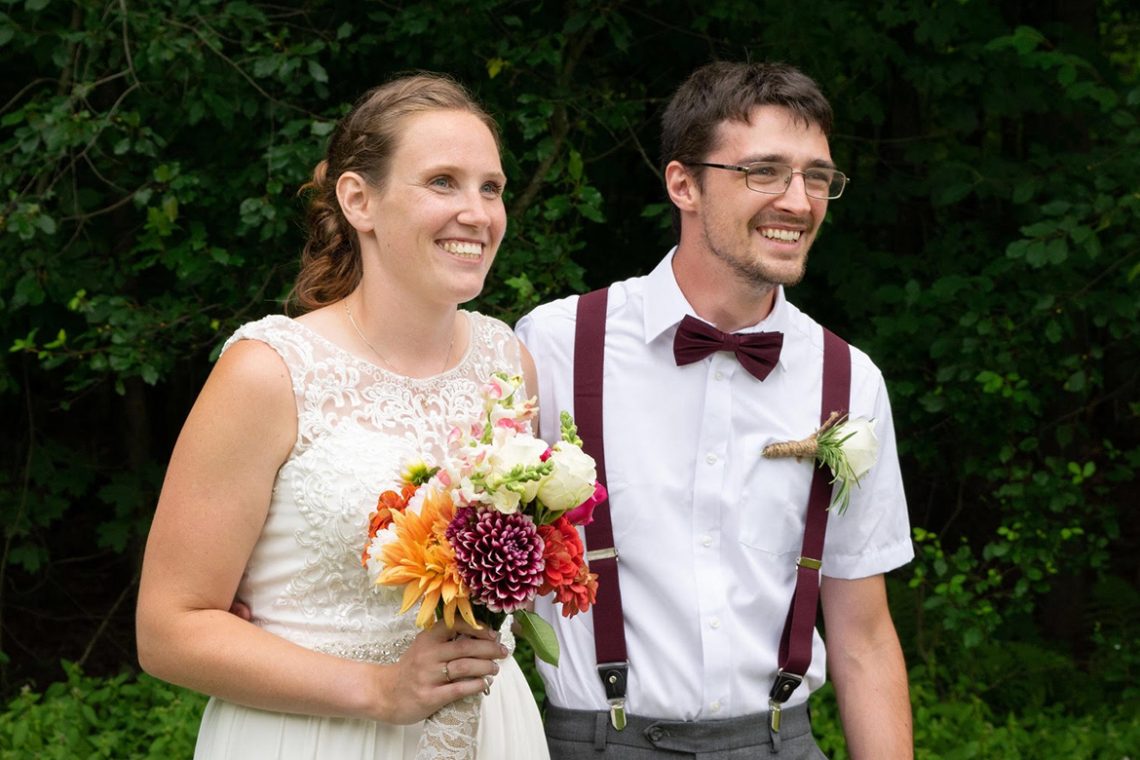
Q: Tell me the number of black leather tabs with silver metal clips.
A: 2